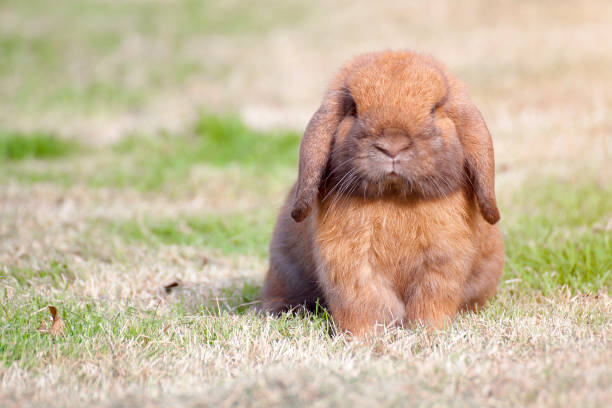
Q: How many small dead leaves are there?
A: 2